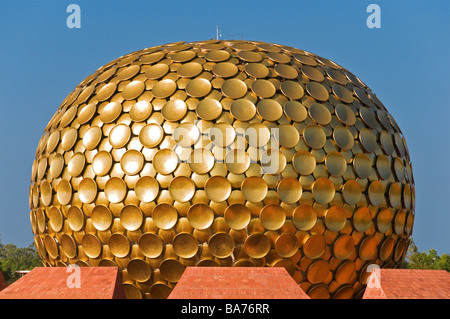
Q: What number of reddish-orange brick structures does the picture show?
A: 3